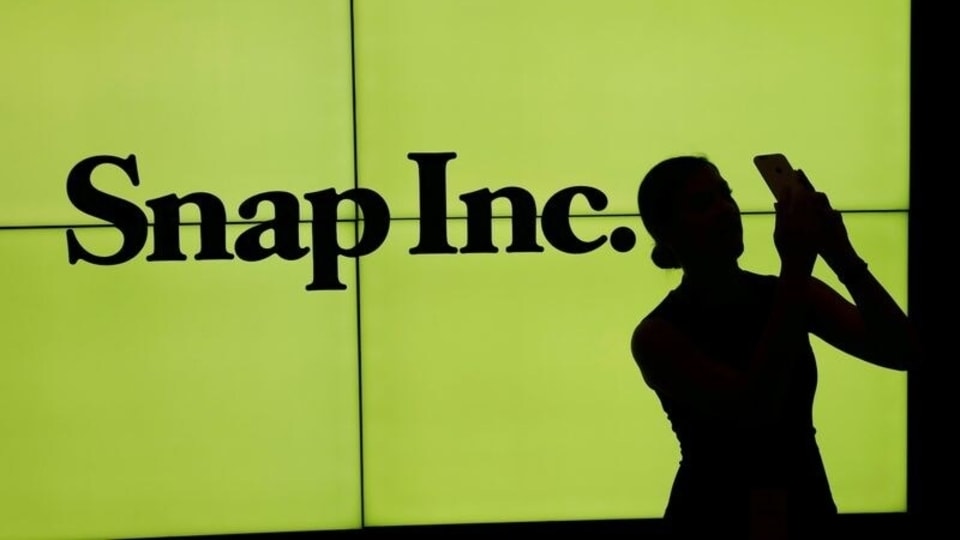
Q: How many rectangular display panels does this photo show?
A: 4